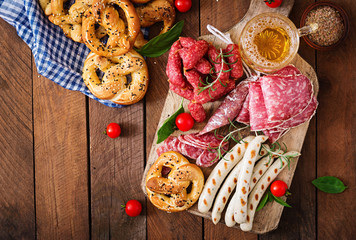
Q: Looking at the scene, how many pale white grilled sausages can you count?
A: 5